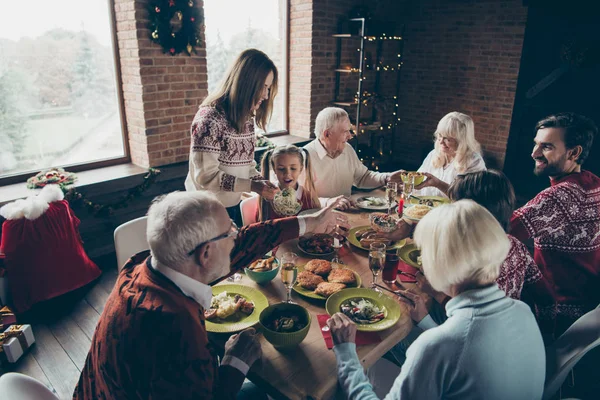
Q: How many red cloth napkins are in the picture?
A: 2